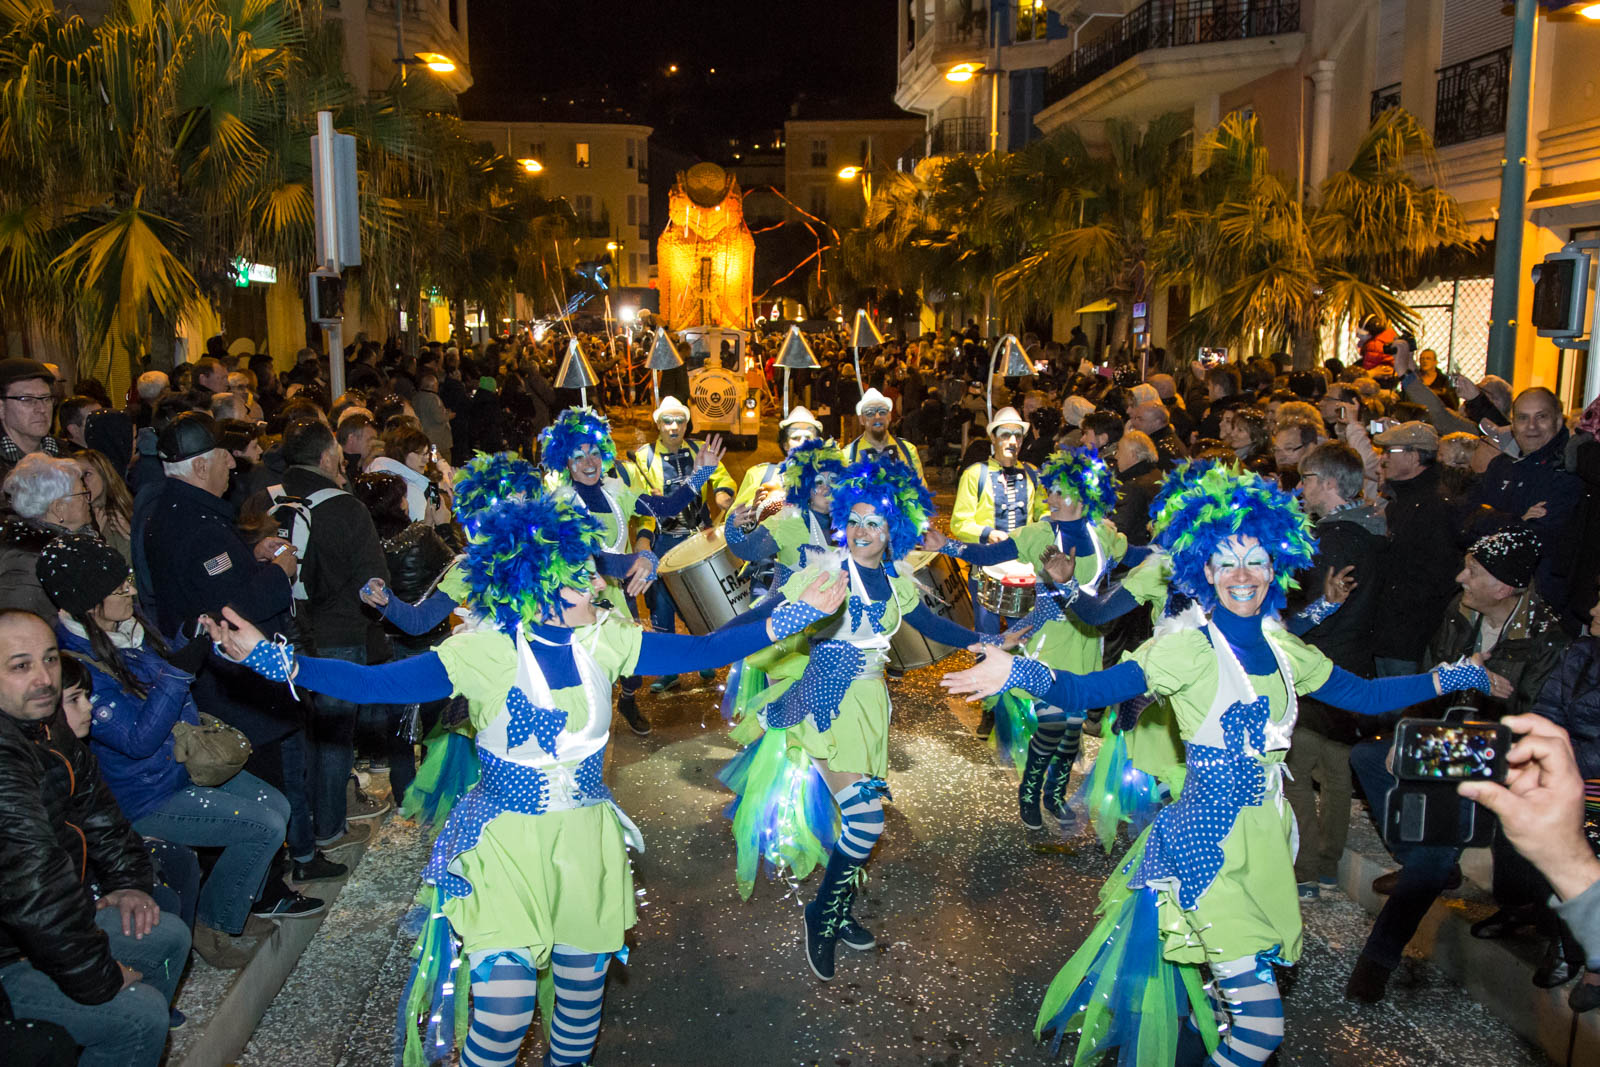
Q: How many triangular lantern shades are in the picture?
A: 5